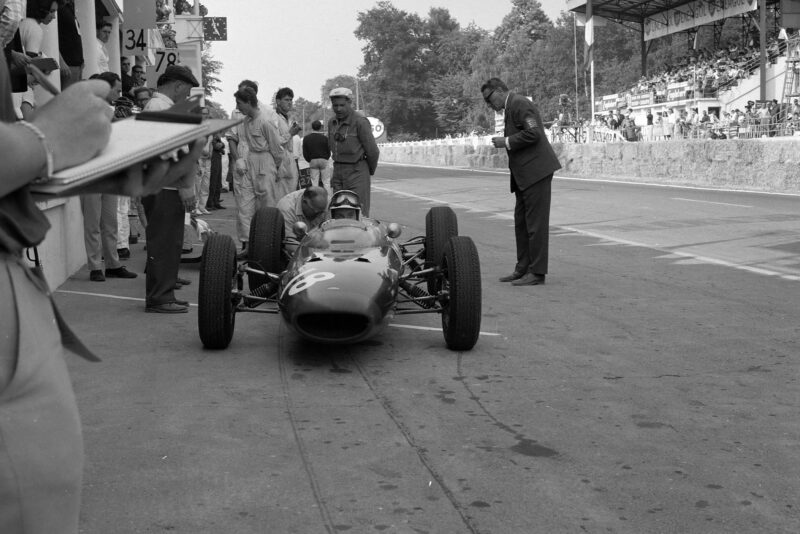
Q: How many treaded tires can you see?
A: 4